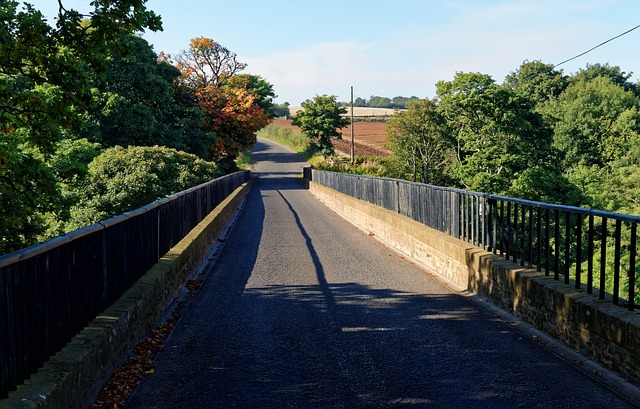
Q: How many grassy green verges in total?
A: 2